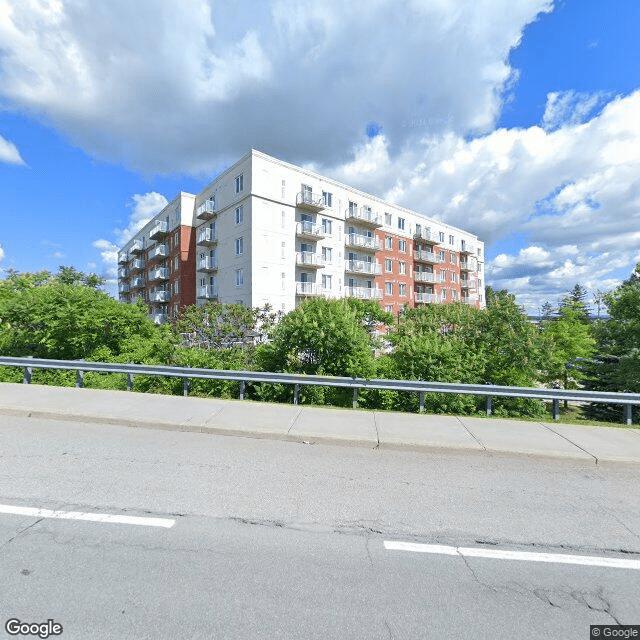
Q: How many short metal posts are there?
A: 11